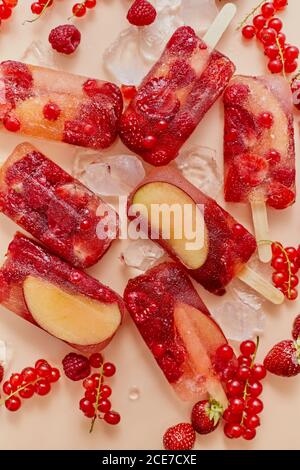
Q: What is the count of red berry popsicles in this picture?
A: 7